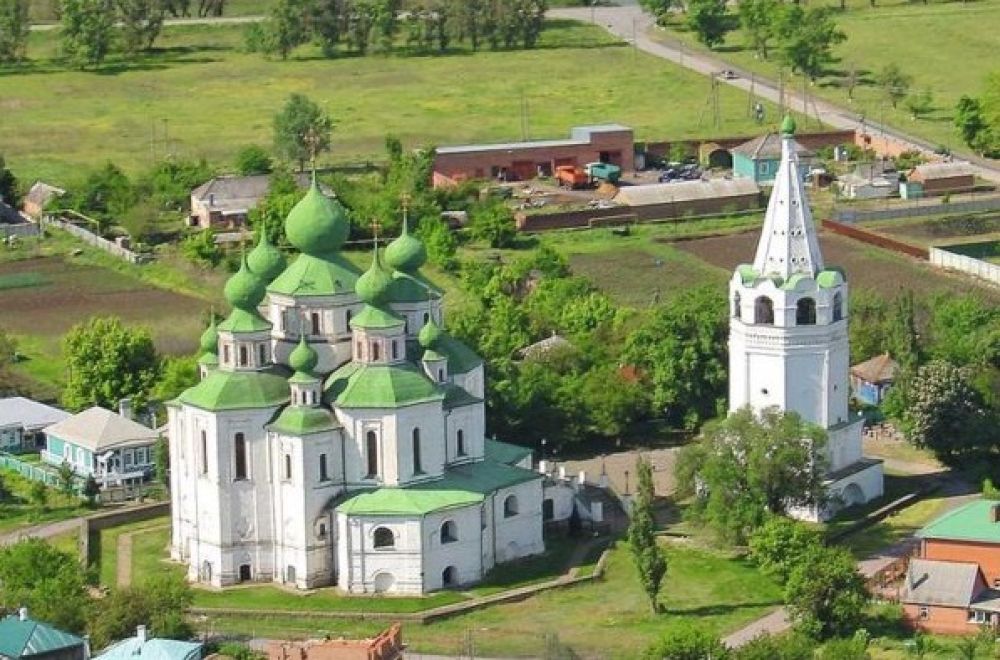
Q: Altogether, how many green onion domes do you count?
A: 9